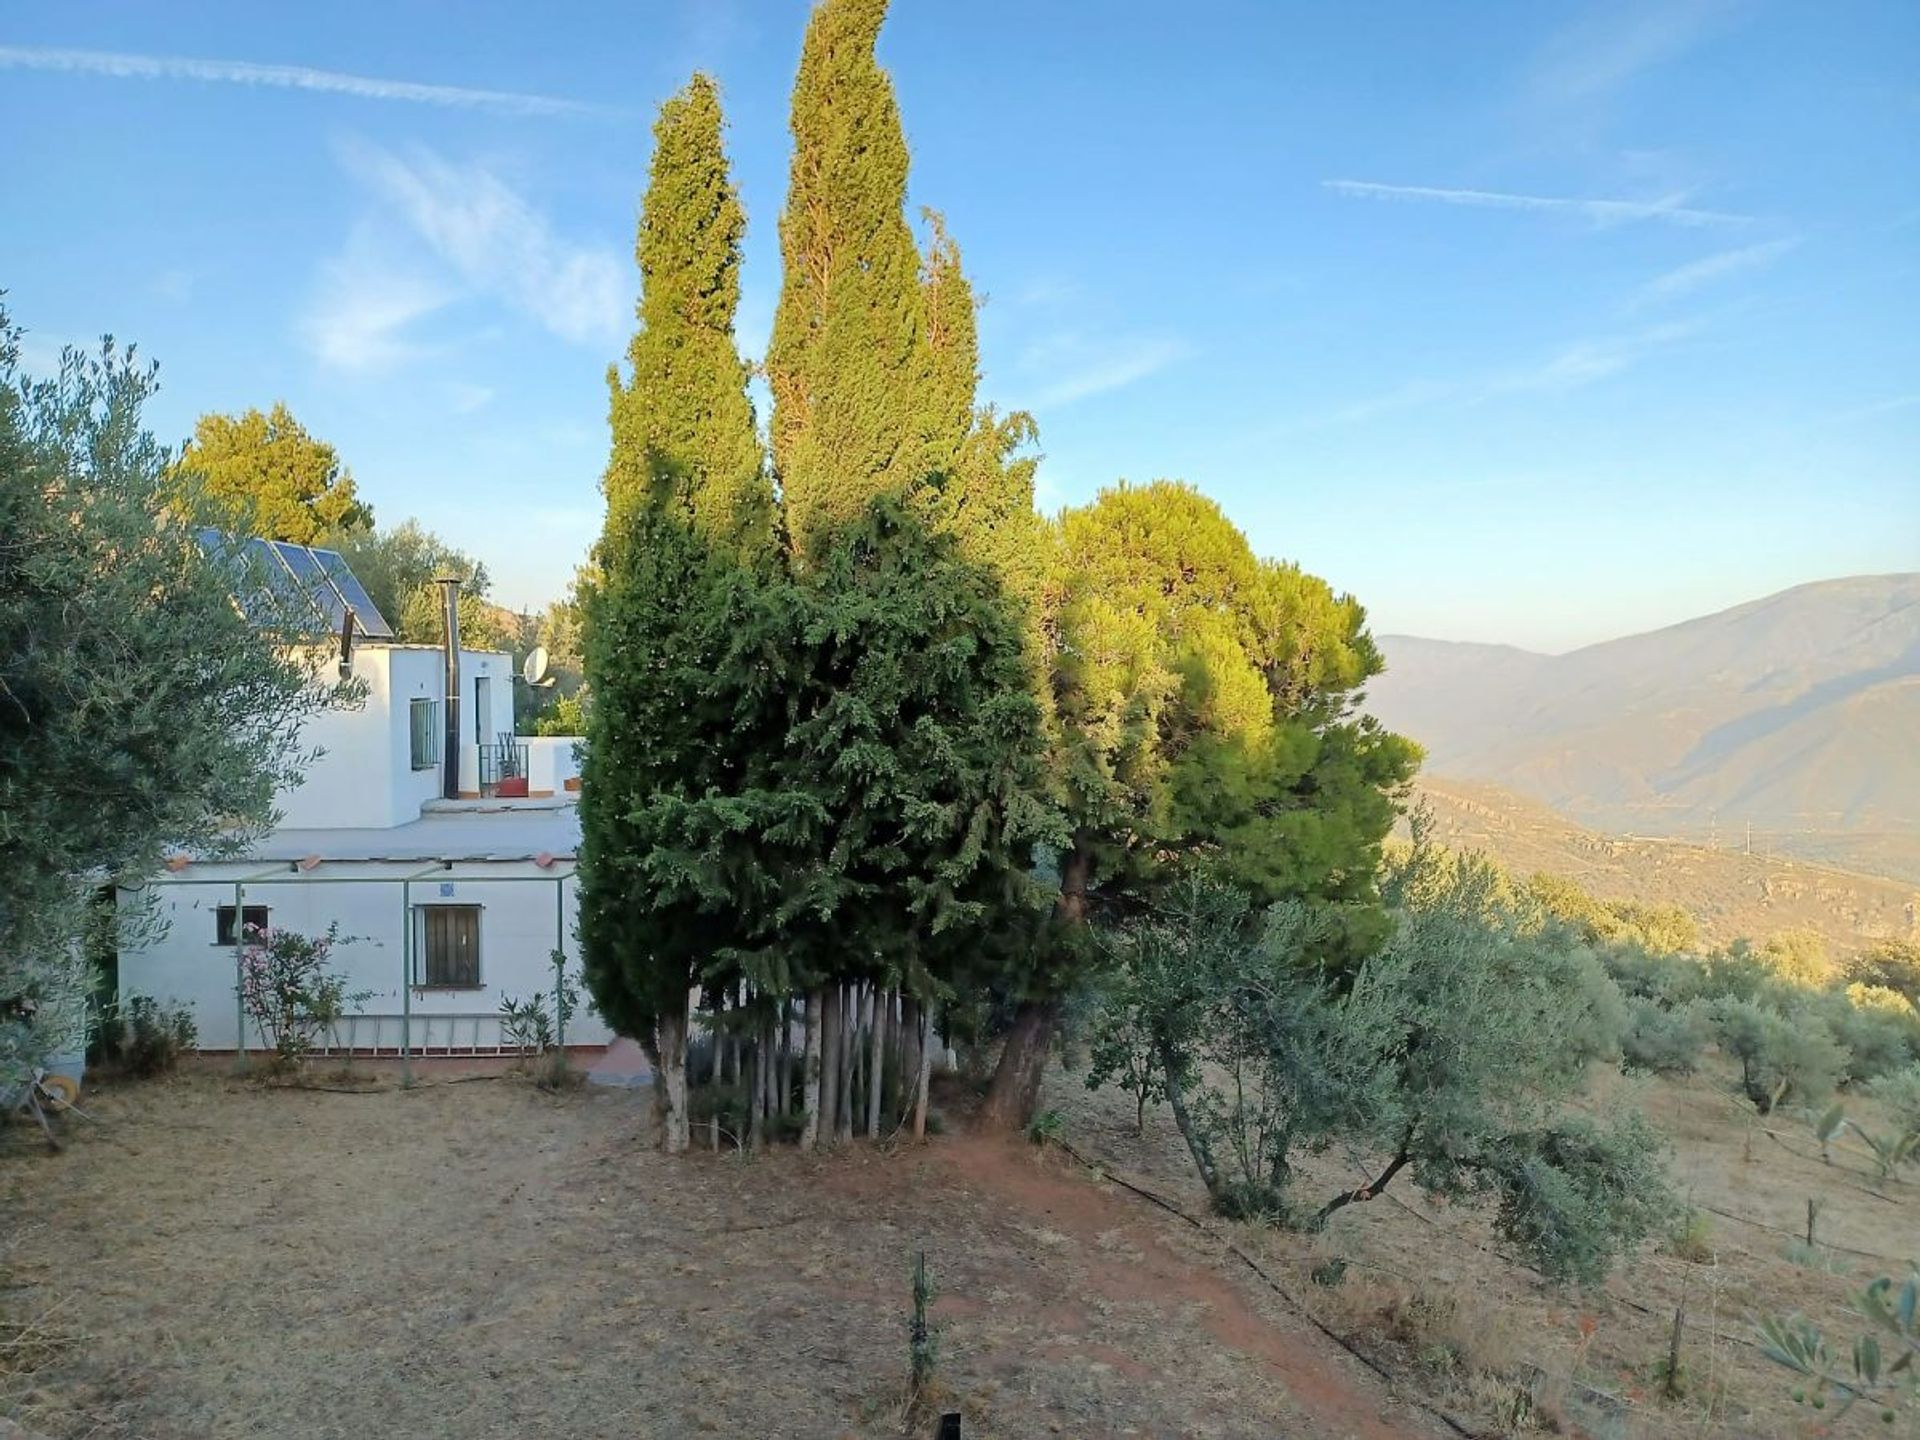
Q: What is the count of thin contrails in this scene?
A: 2